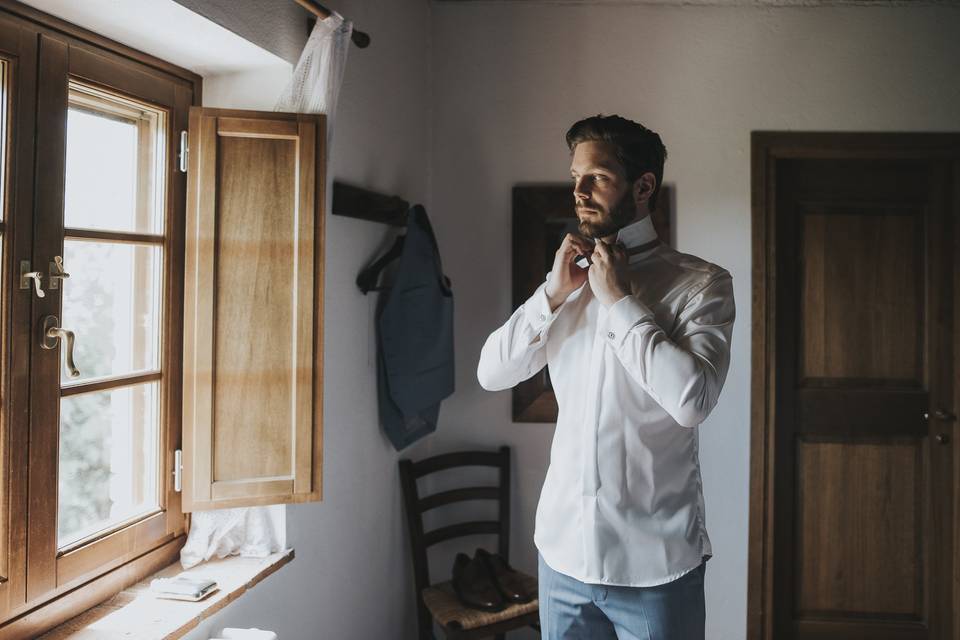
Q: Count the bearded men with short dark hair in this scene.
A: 1